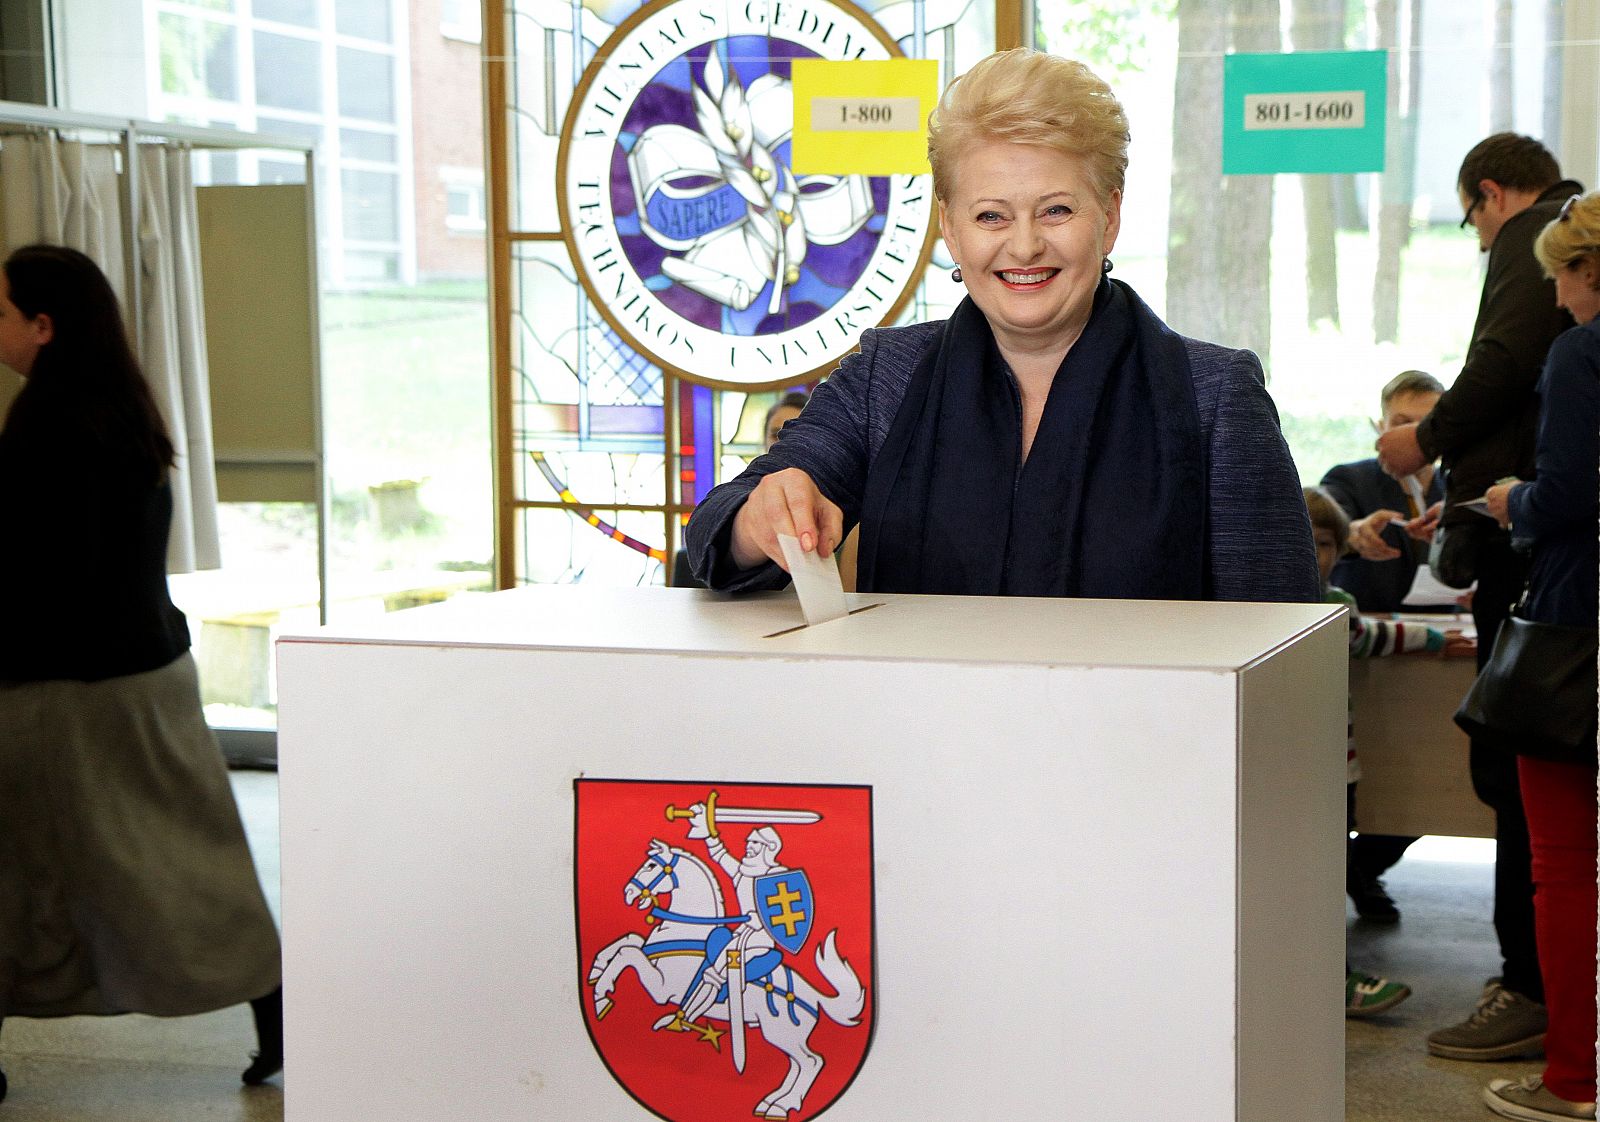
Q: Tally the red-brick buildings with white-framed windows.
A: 1